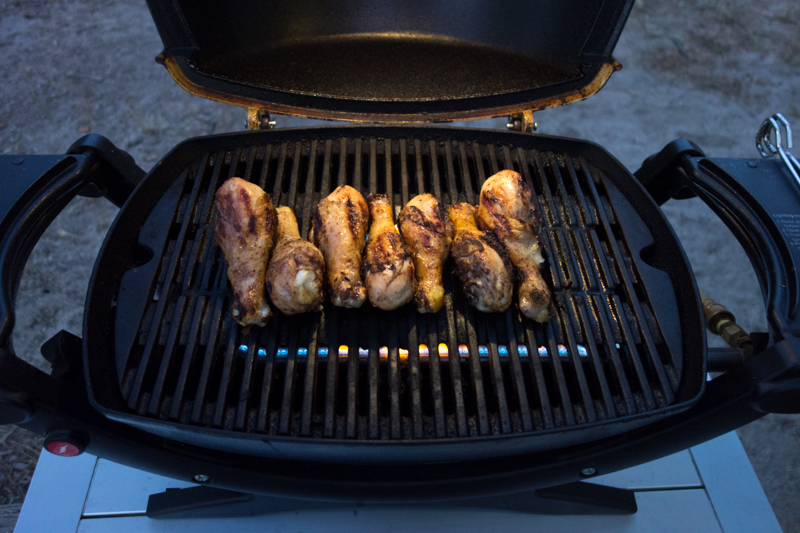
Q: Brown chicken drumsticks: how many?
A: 7